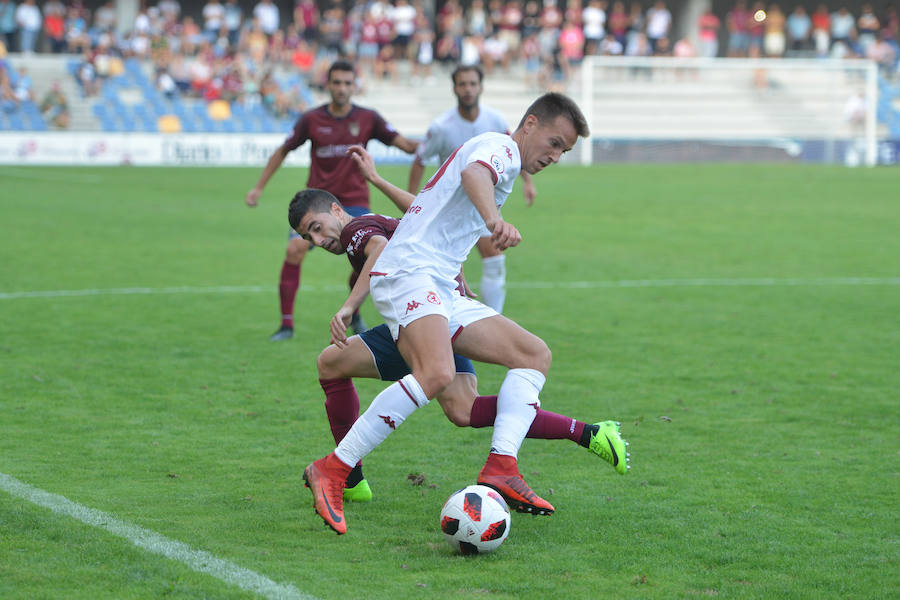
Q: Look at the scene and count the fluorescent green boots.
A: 2